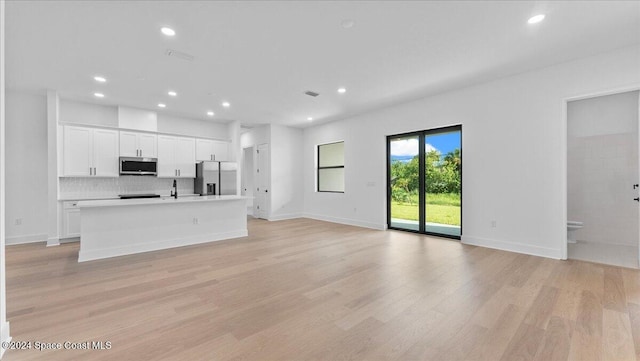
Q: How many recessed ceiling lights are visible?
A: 10